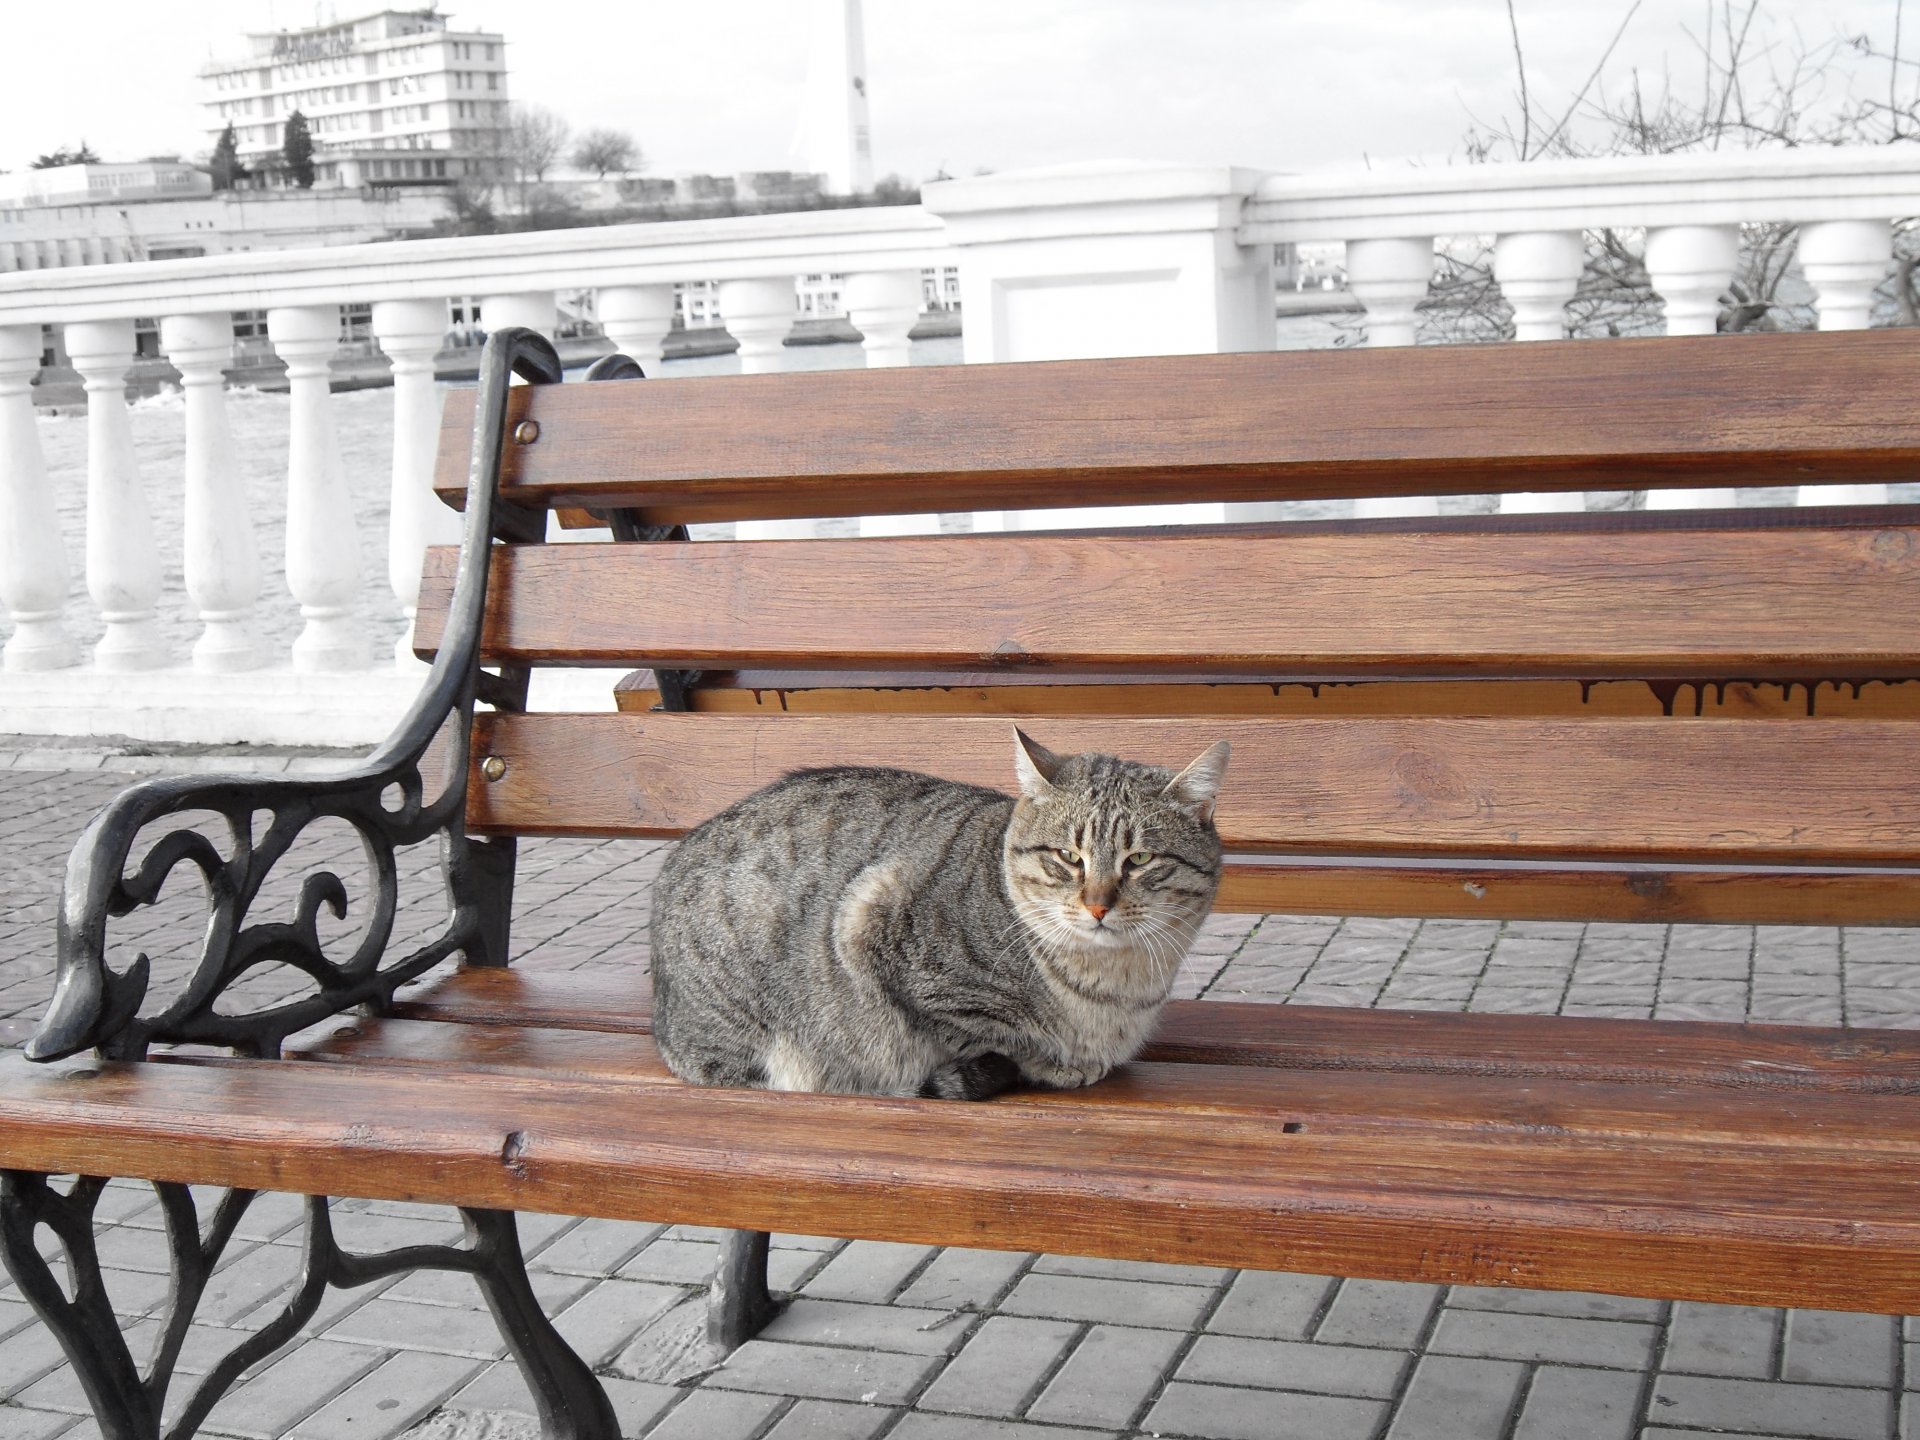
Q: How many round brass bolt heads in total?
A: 2